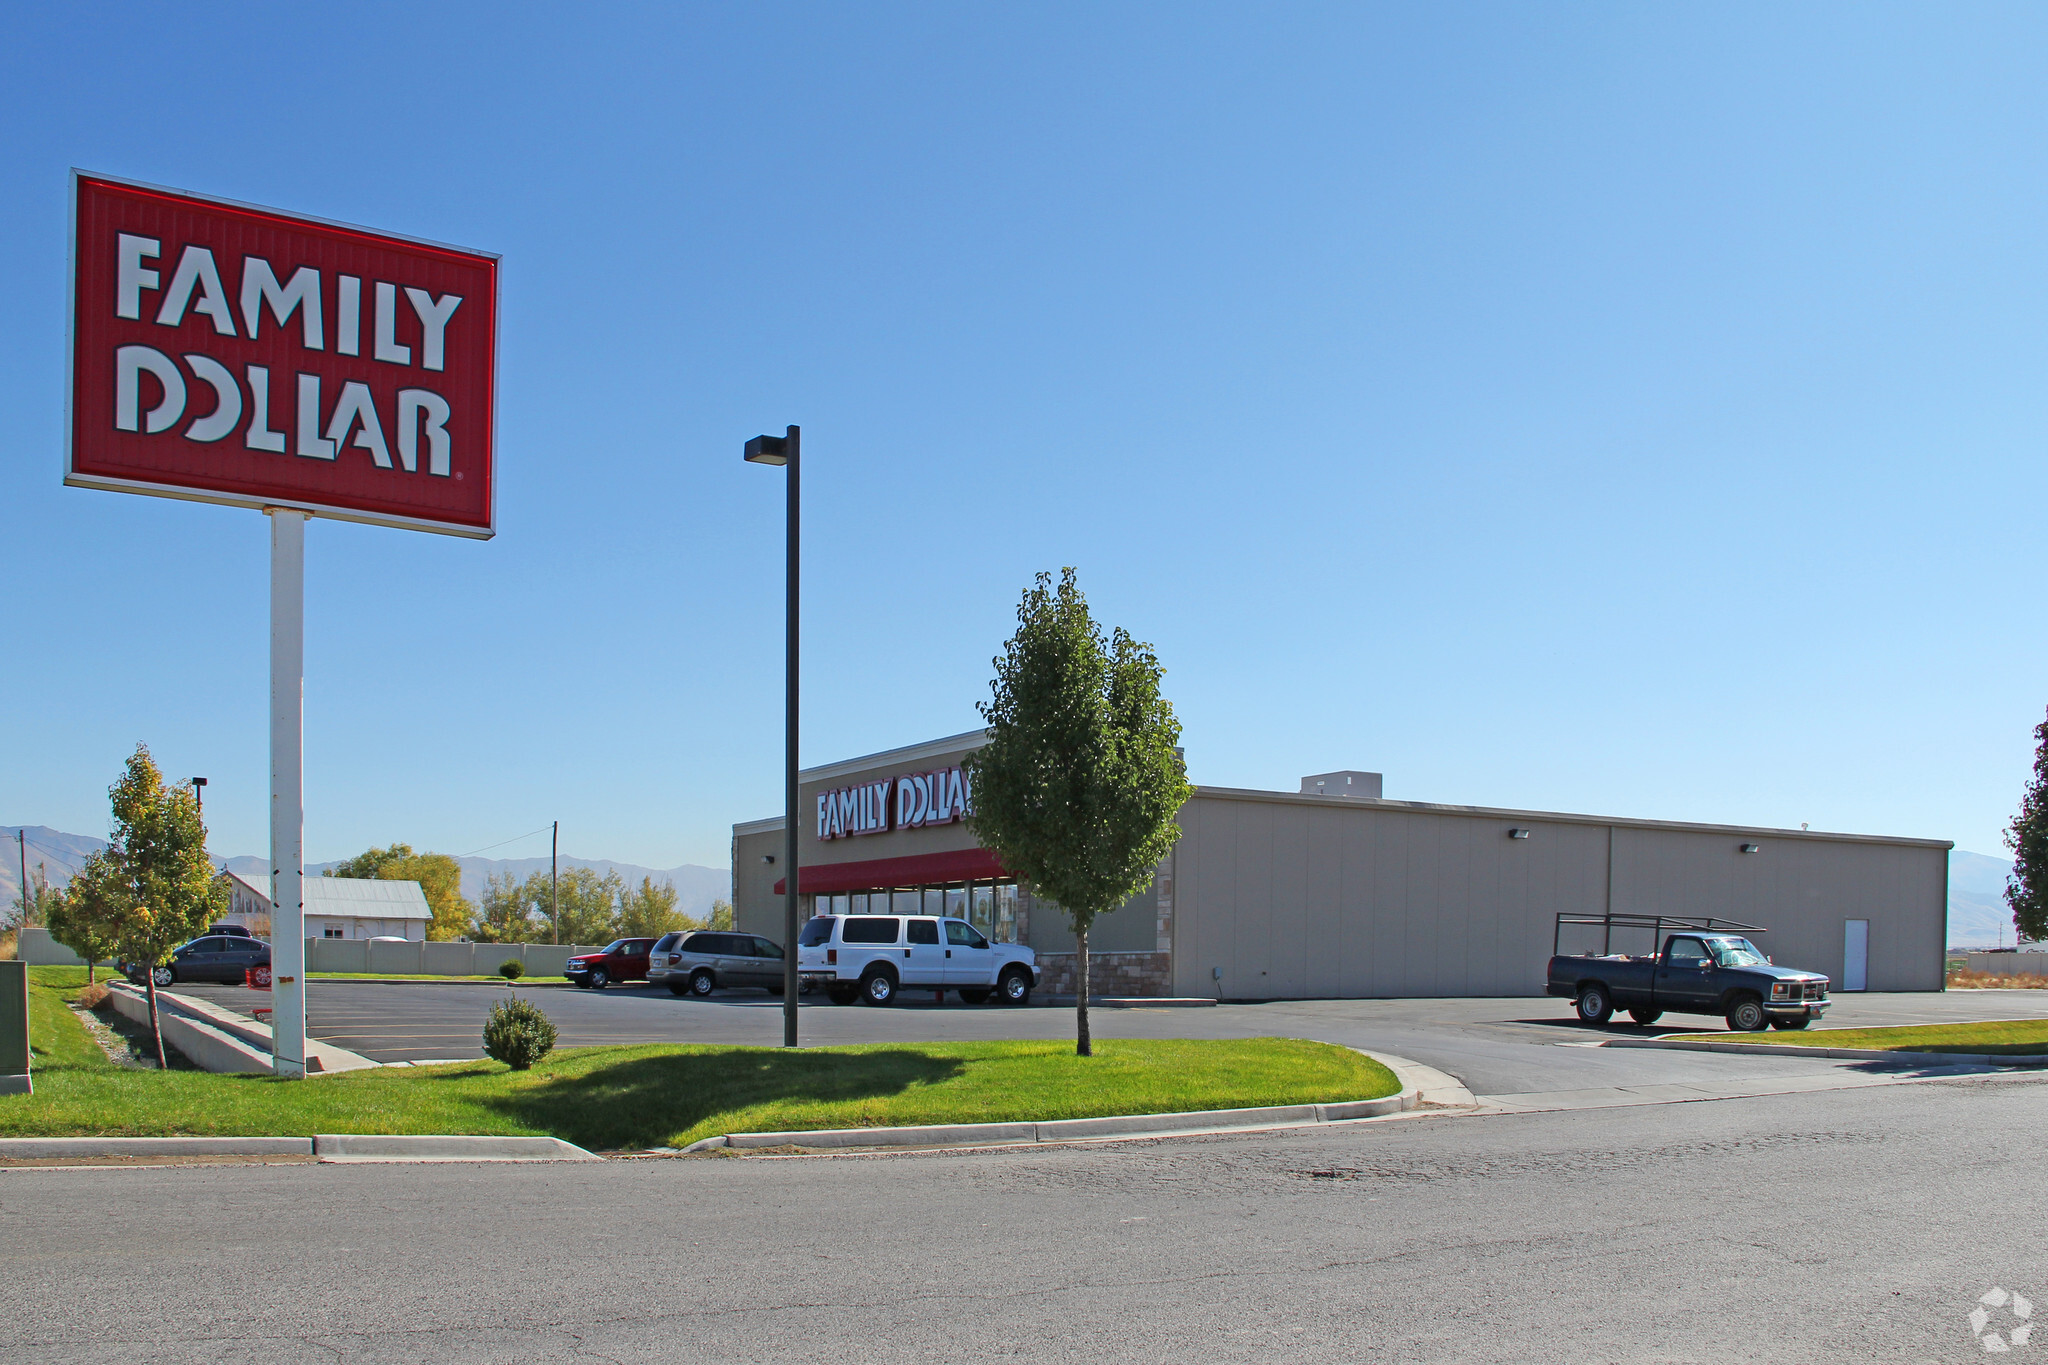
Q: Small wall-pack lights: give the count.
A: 3